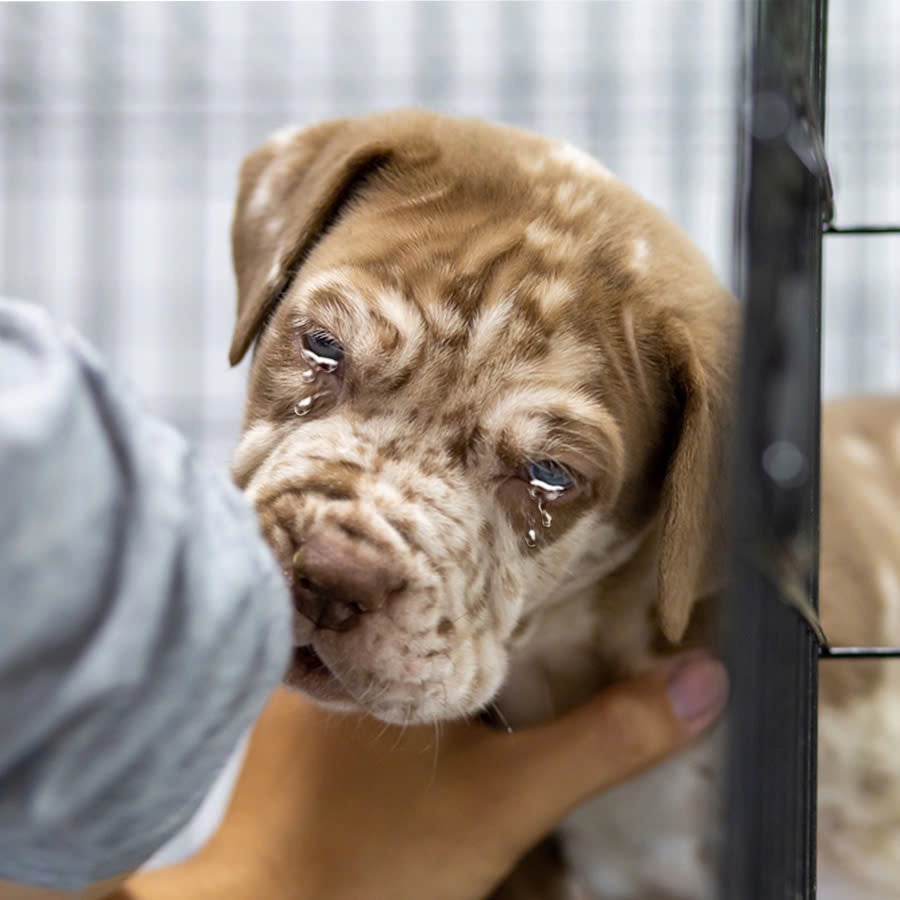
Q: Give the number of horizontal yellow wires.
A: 0